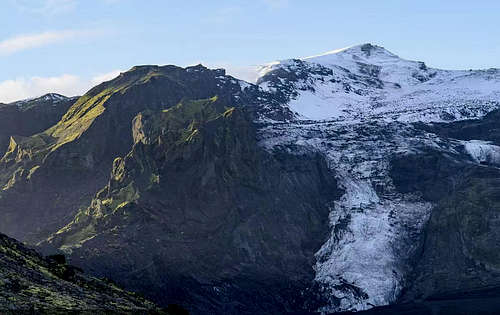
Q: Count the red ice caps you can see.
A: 0